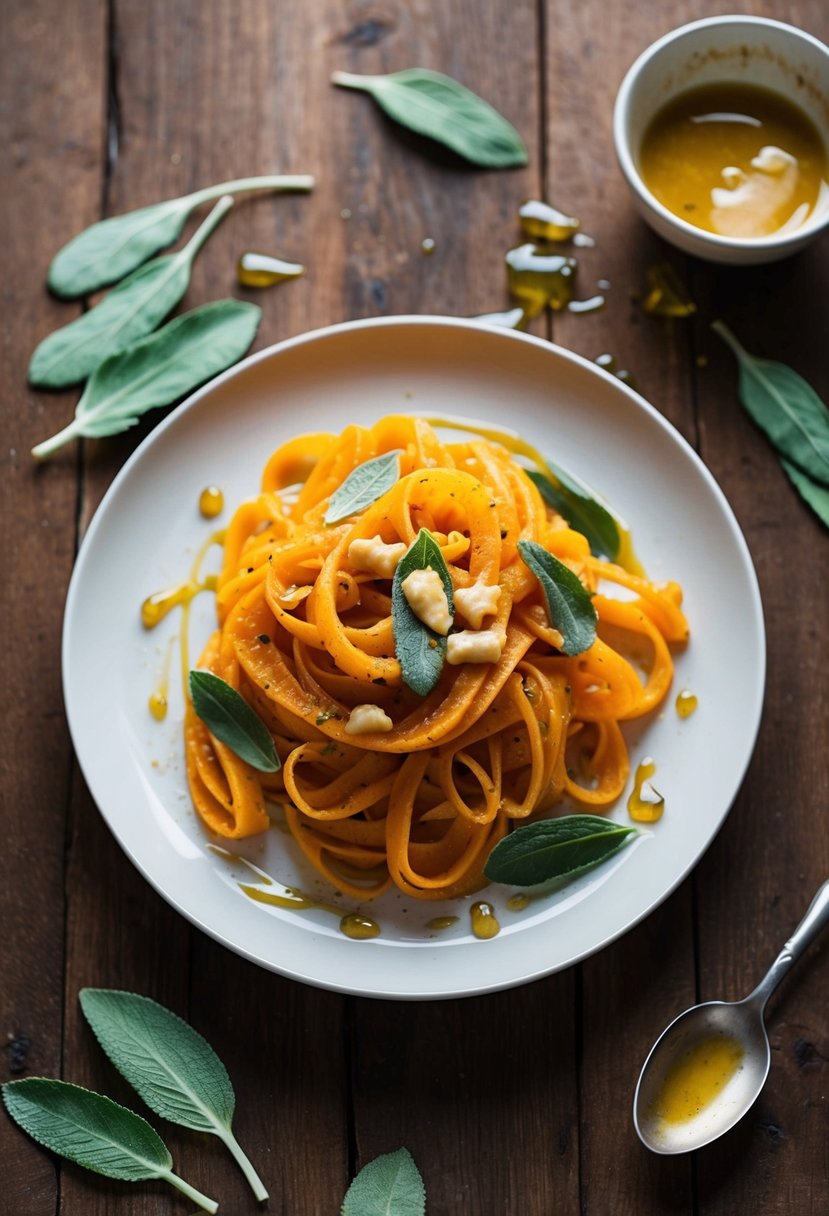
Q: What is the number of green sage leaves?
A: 15